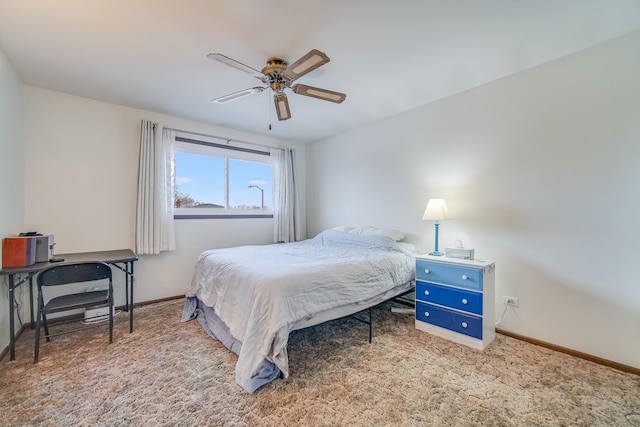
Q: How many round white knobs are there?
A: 6